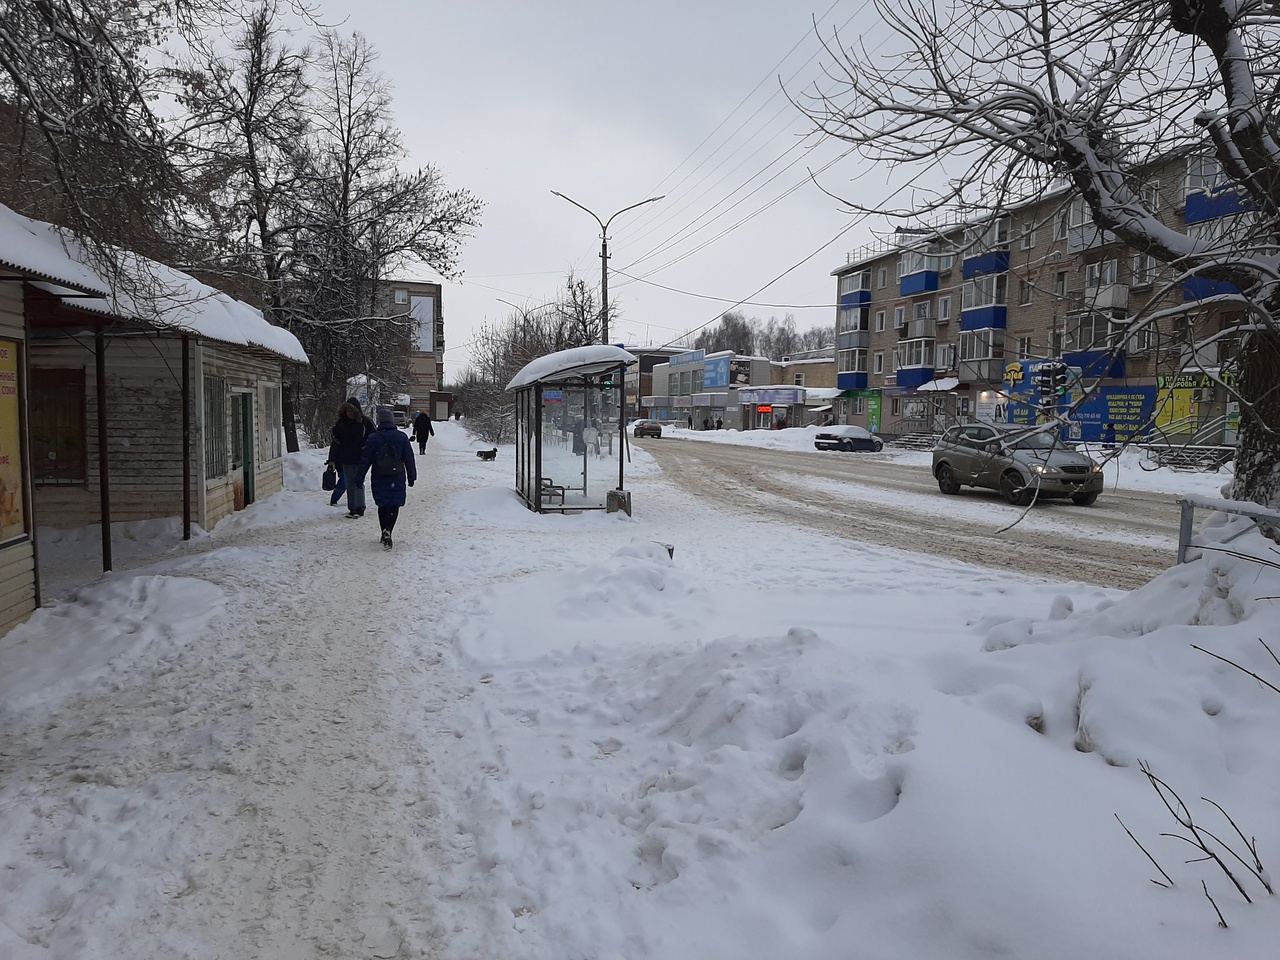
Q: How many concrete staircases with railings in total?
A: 2